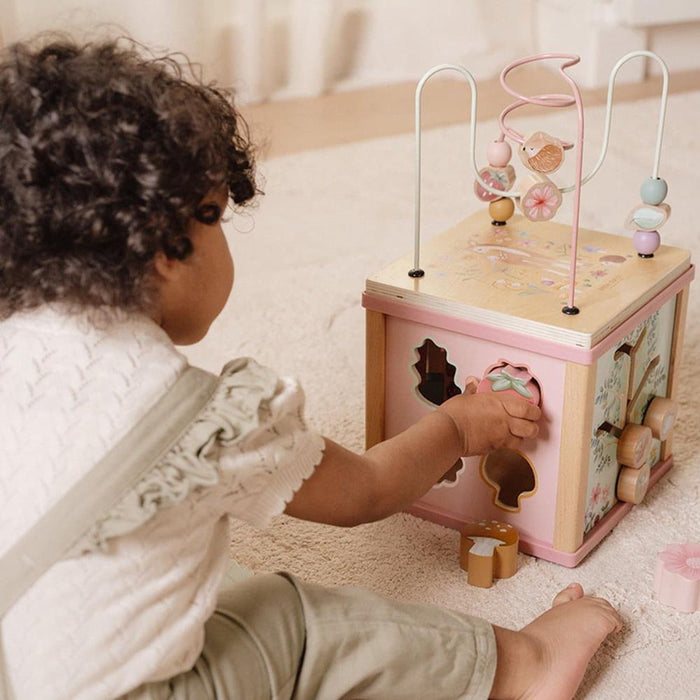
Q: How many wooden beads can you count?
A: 8